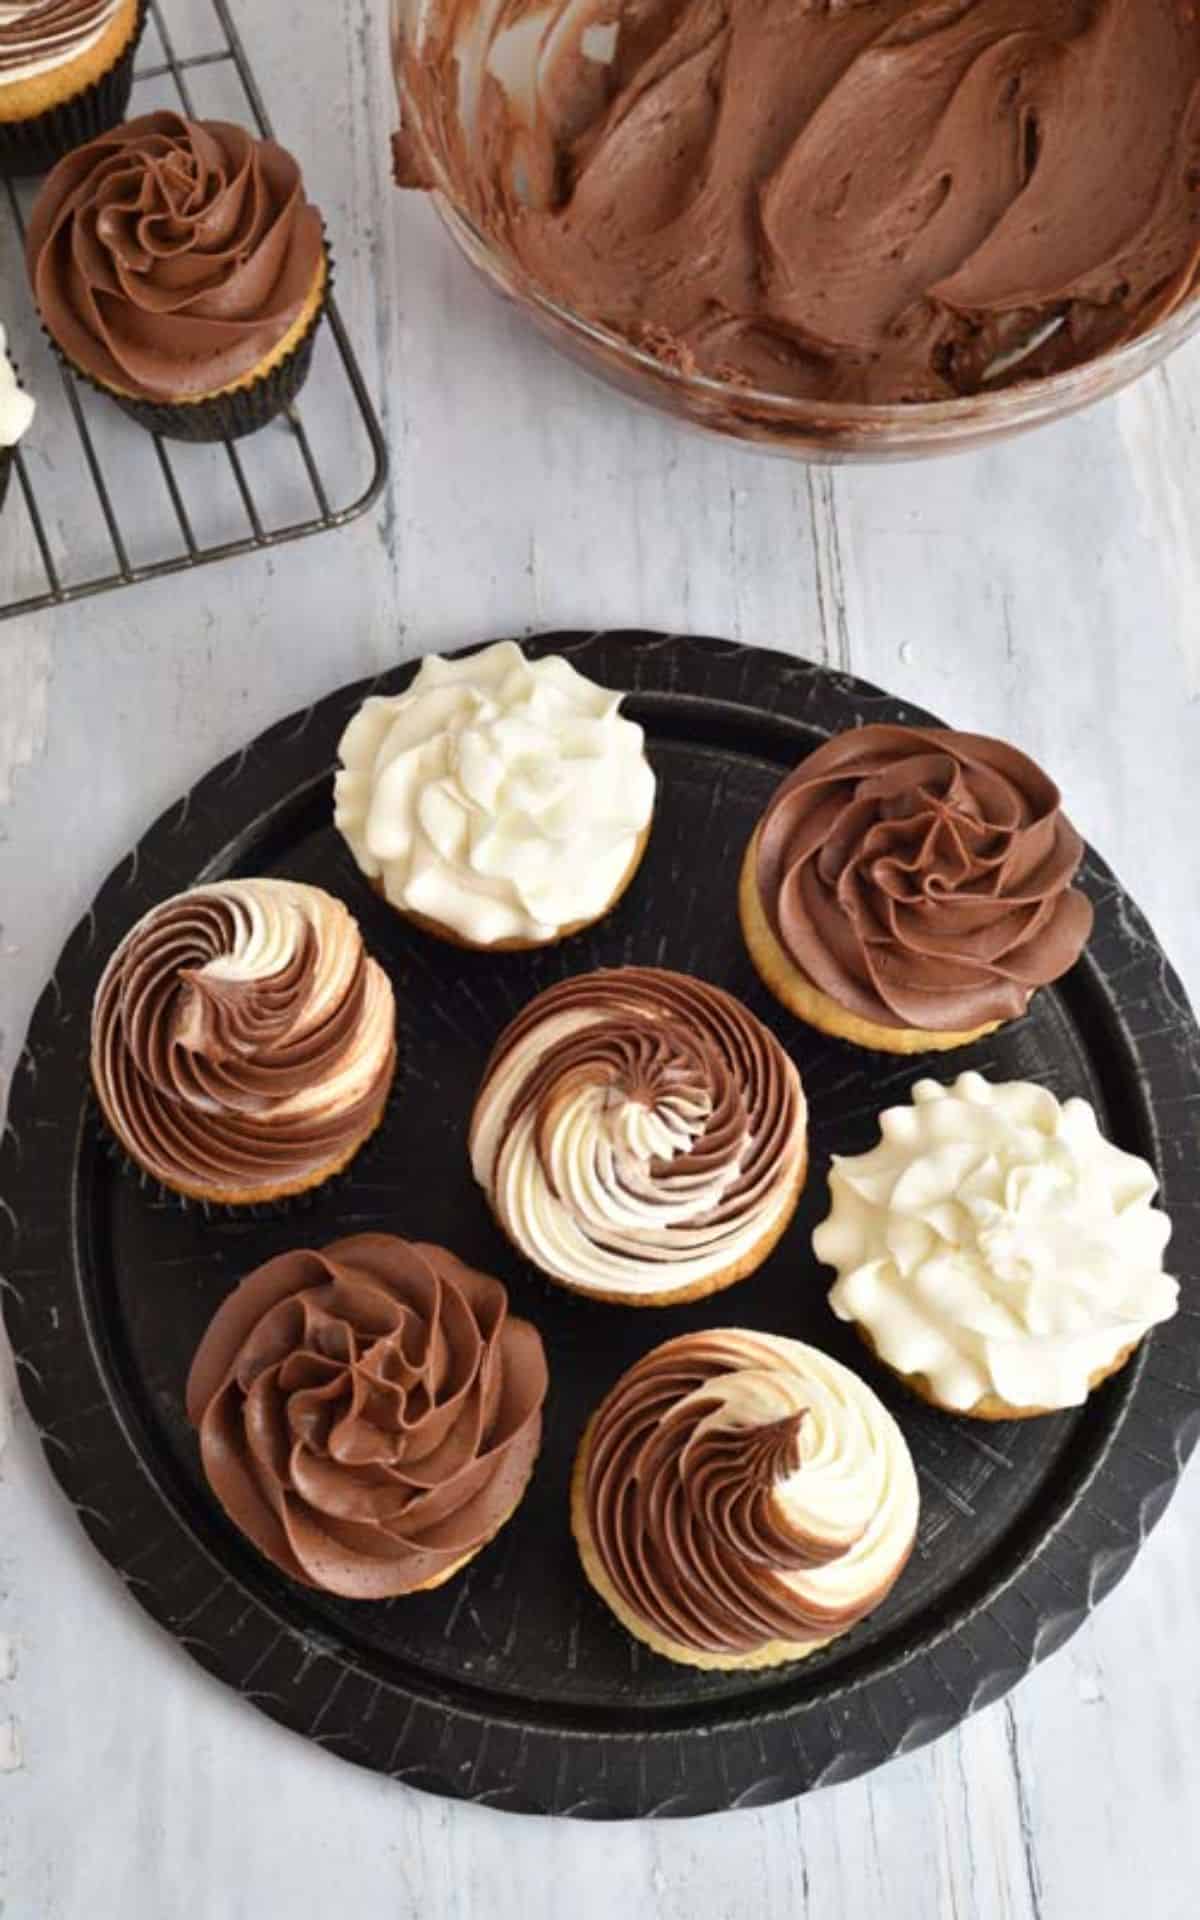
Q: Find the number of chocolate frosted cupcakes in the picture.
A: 3